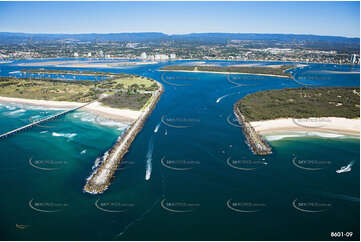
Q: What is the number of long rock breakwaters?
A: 2